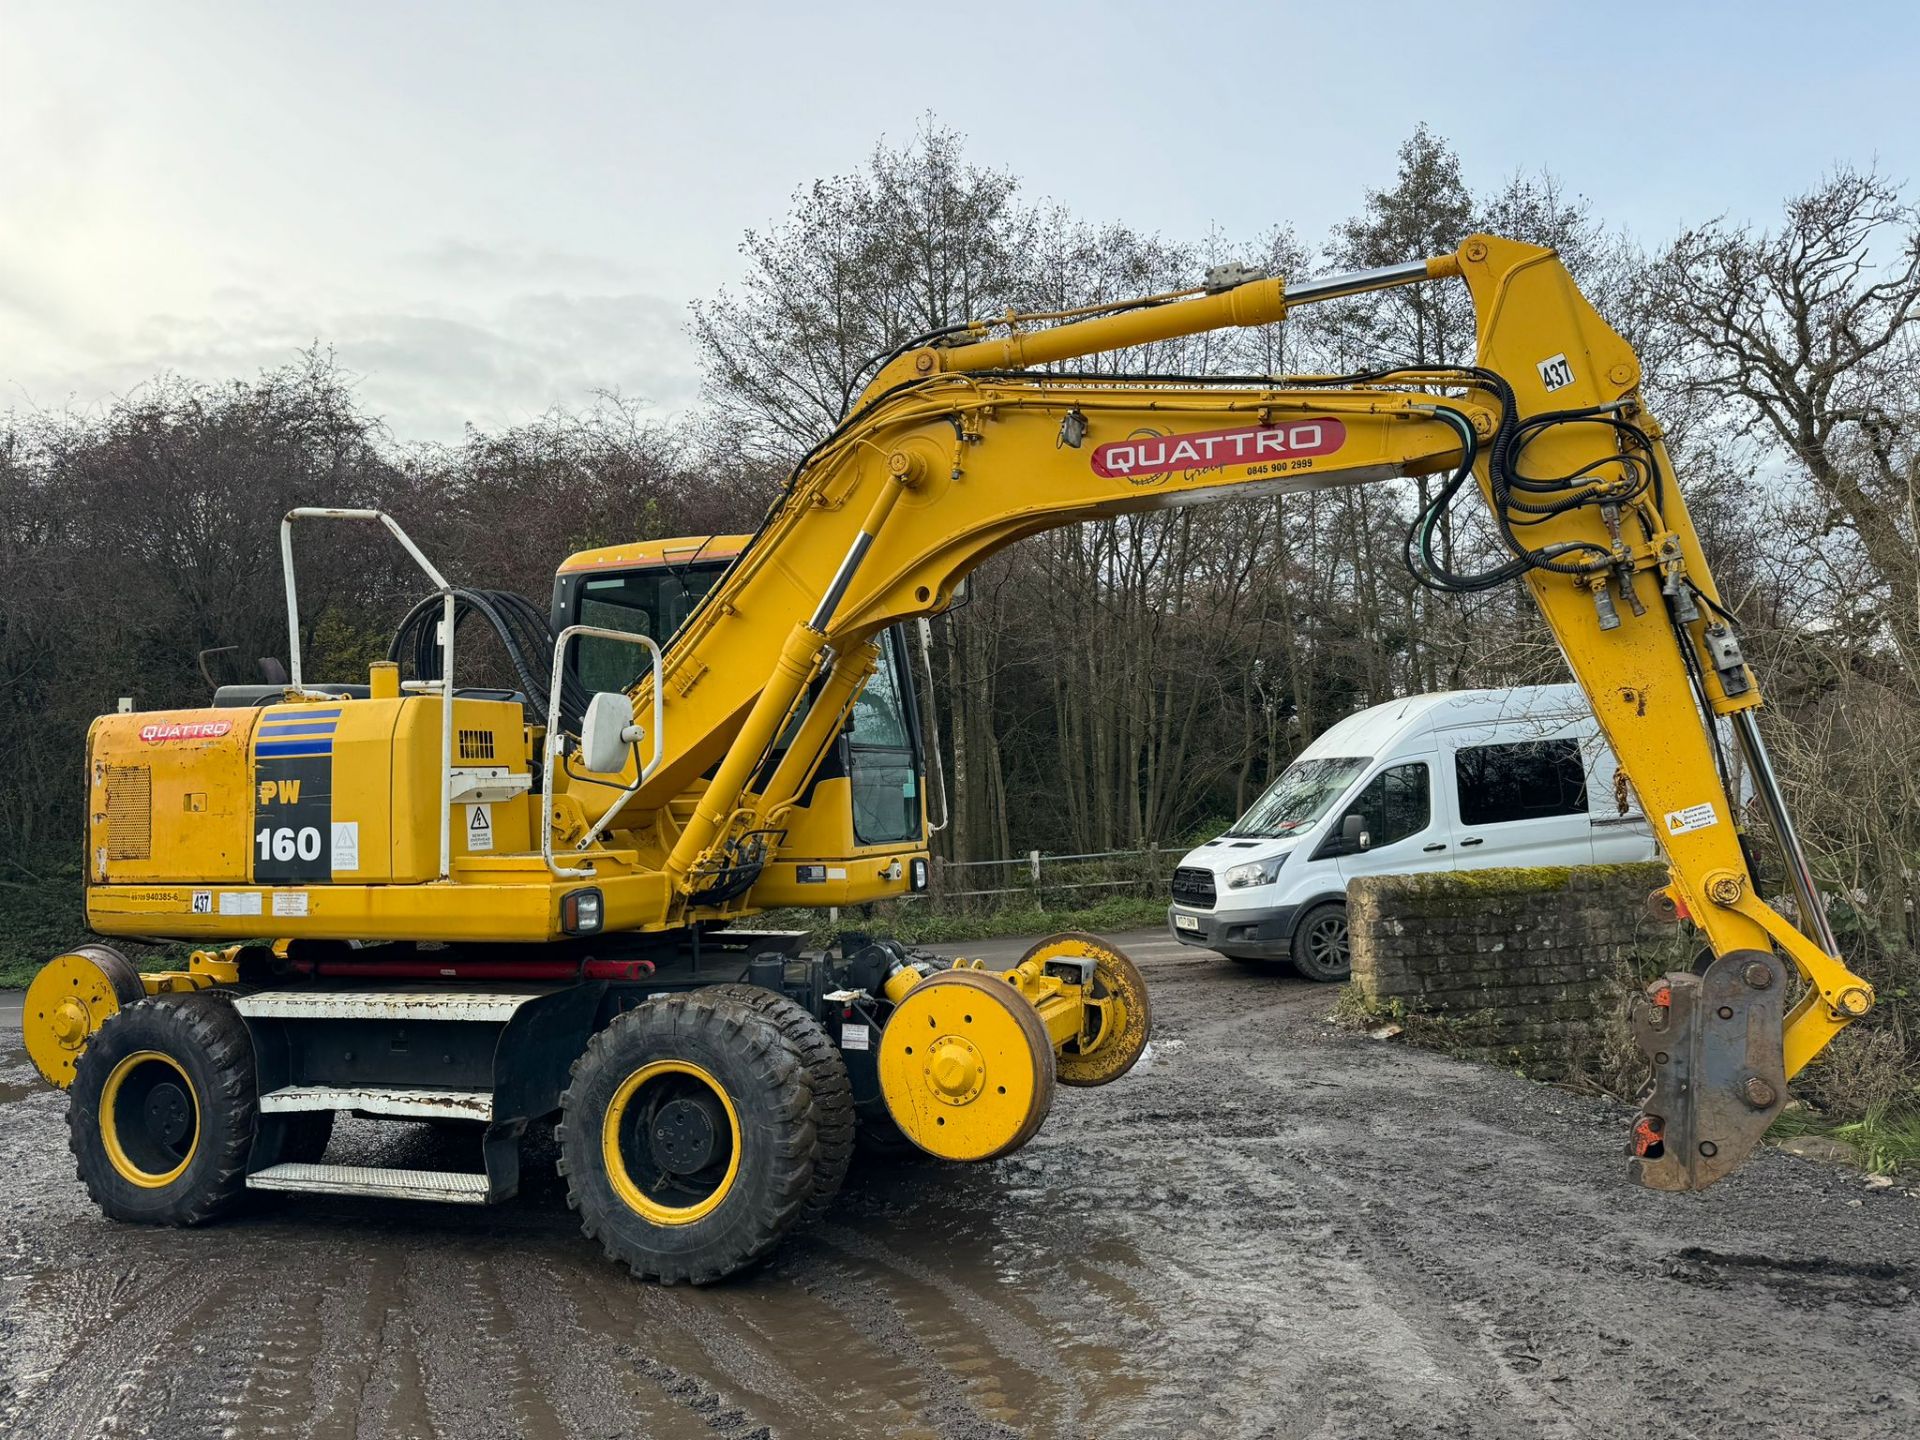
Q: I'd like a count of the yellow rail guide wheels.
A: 3